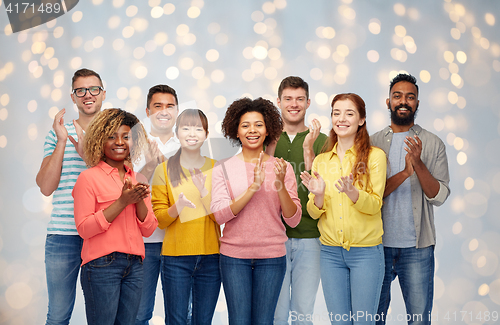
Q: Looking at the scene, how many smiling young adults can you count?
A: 8